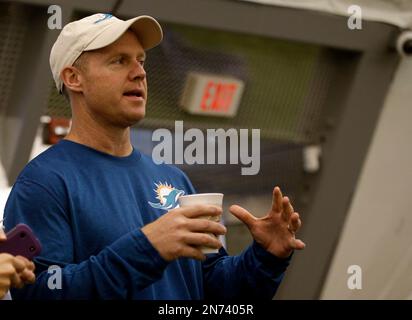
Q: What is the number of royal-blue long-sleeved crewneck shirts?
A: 1